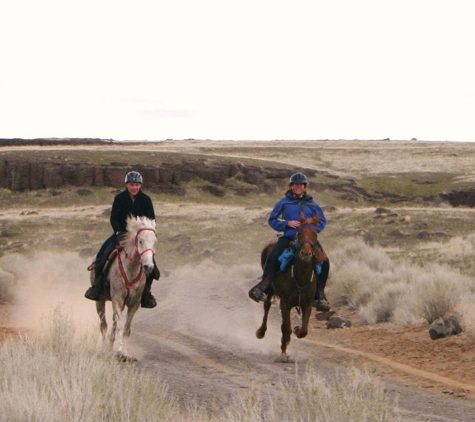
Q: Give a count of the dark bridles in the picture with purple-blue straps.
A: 1